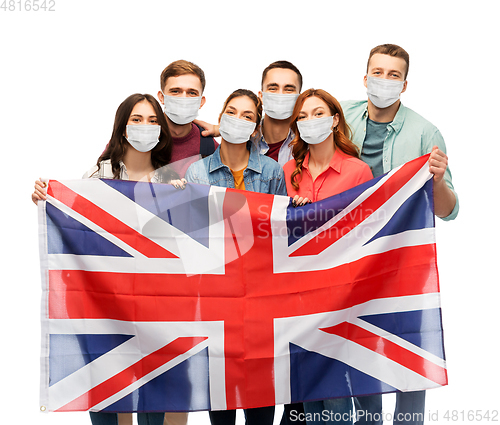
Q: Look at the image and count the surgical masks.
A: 6